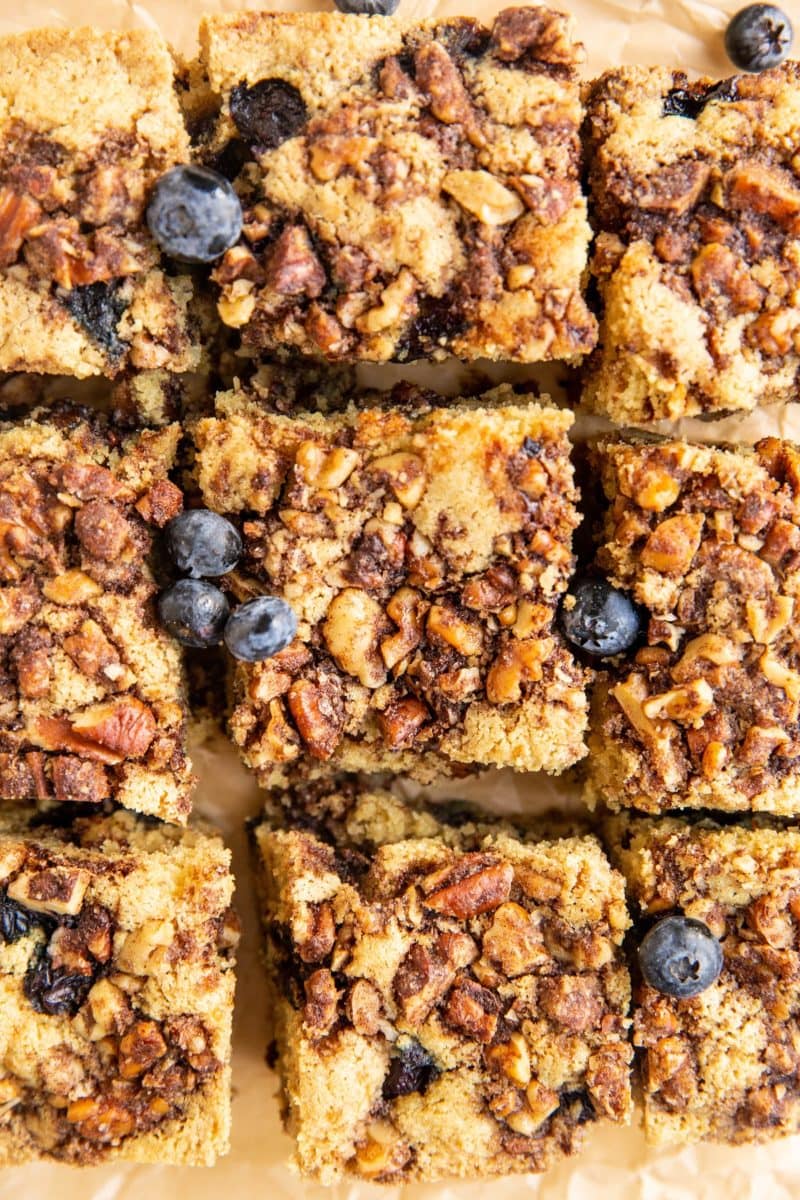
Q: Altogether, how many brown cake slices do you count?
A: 9